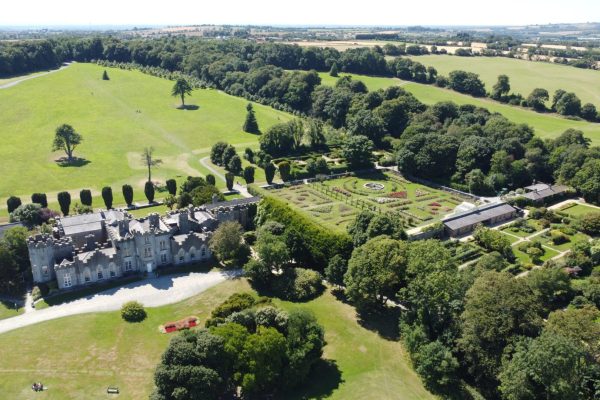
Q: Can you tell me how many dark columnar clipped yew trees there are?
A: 13